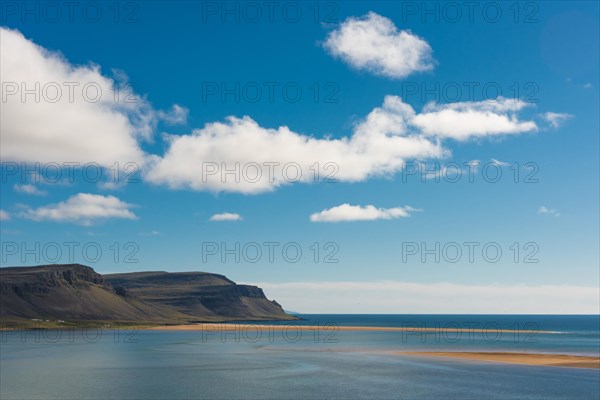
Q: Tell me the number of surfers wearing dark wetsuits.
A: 0